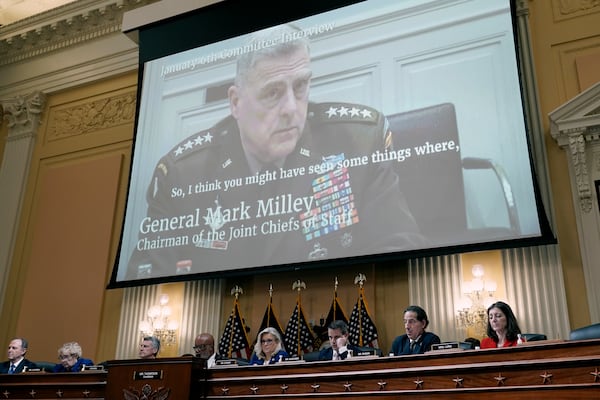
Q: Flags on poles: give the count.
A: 5